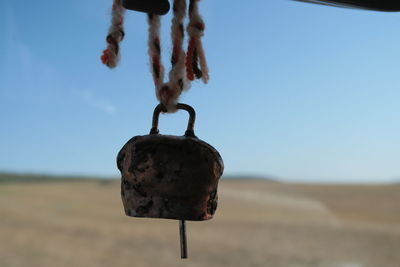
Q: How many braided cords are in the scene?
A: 4